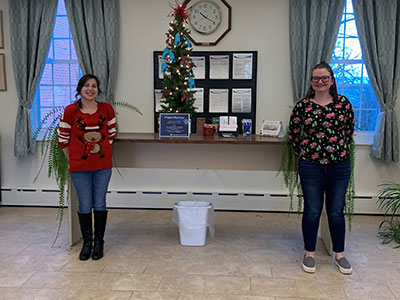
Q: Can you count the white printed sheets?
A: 8